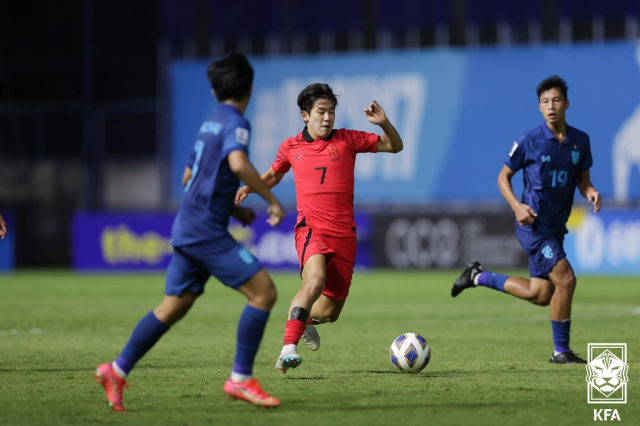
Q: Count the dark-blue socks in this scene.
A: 4